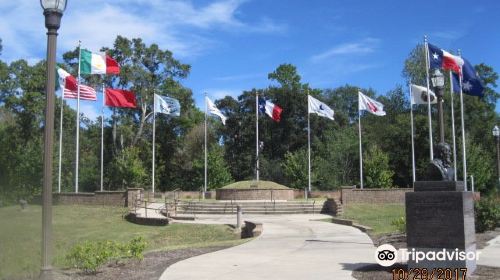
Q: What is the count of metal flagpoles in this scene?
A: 12